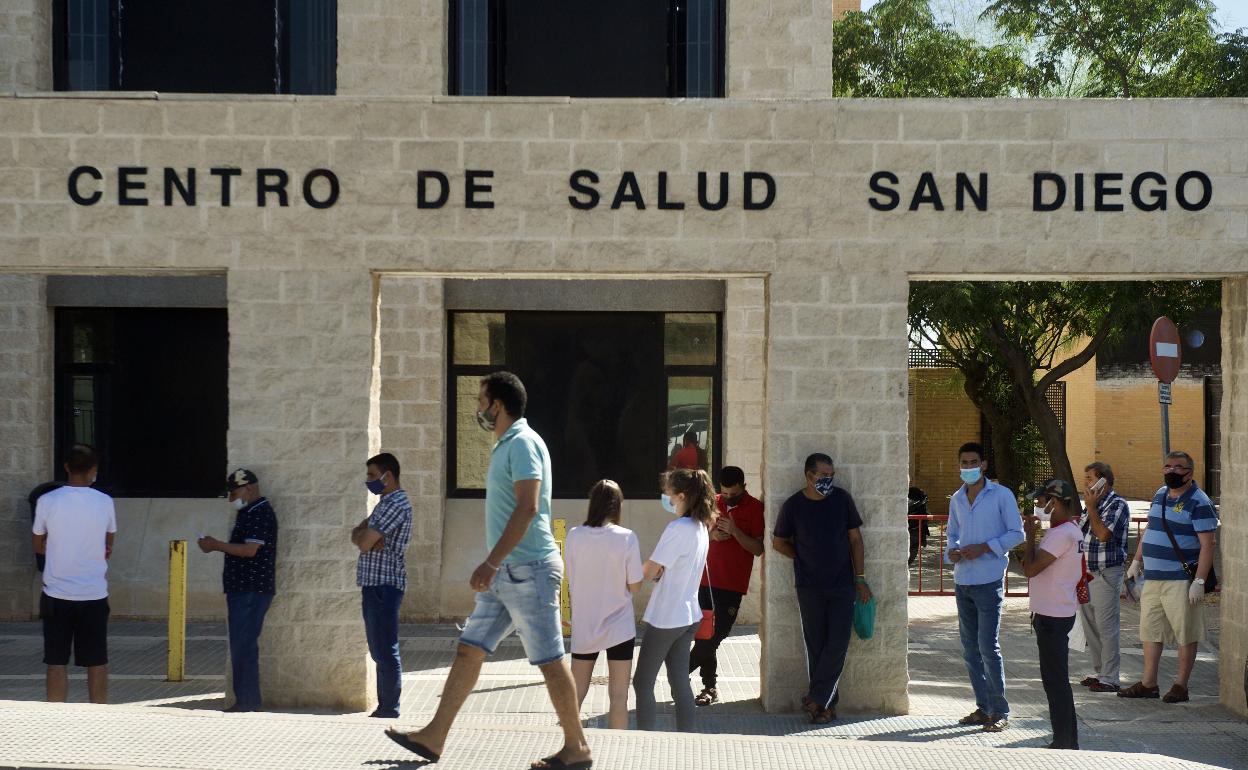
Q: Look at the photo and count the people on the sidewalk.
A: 12